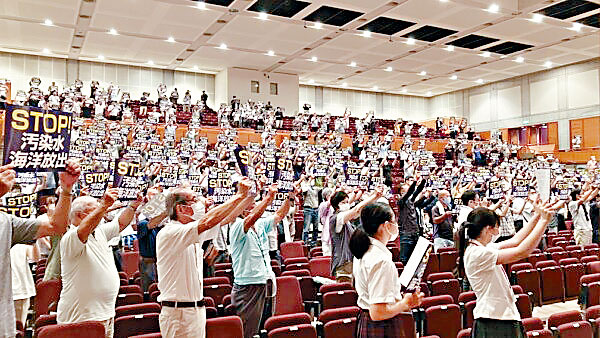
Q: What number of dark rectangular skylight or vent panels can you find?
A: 9